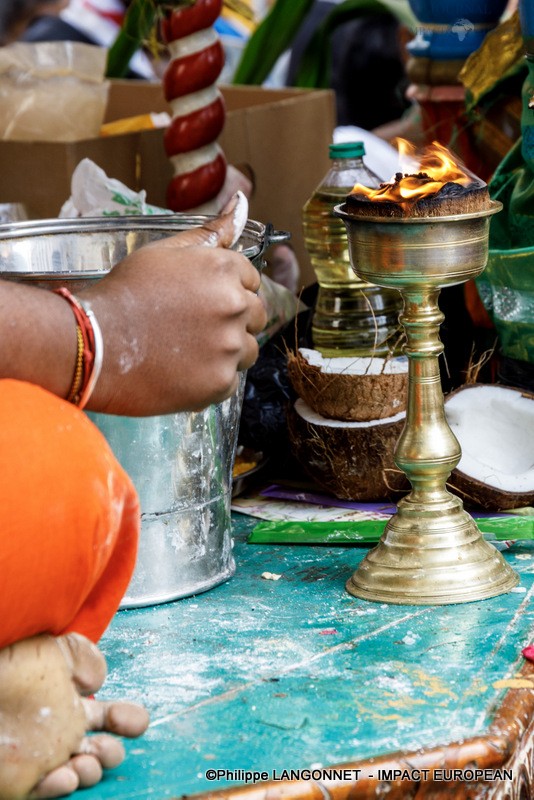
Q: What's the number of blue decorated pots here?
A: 1